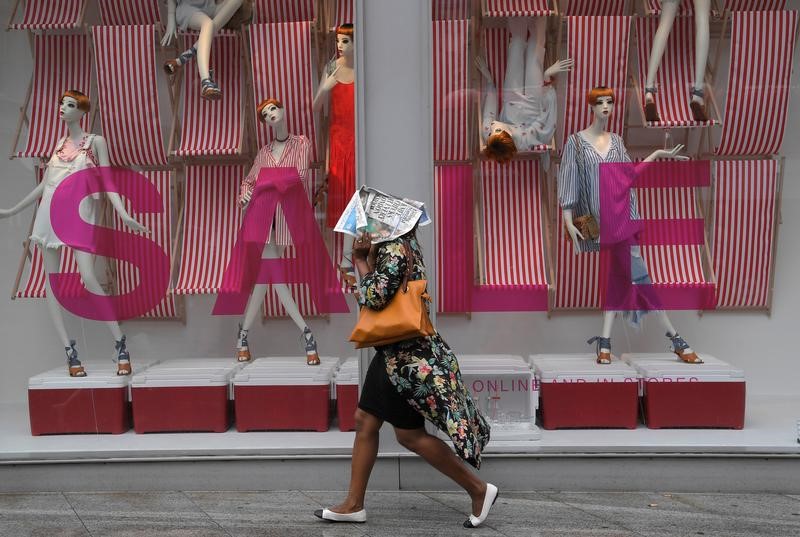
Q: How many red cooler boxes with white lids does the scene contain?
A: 6